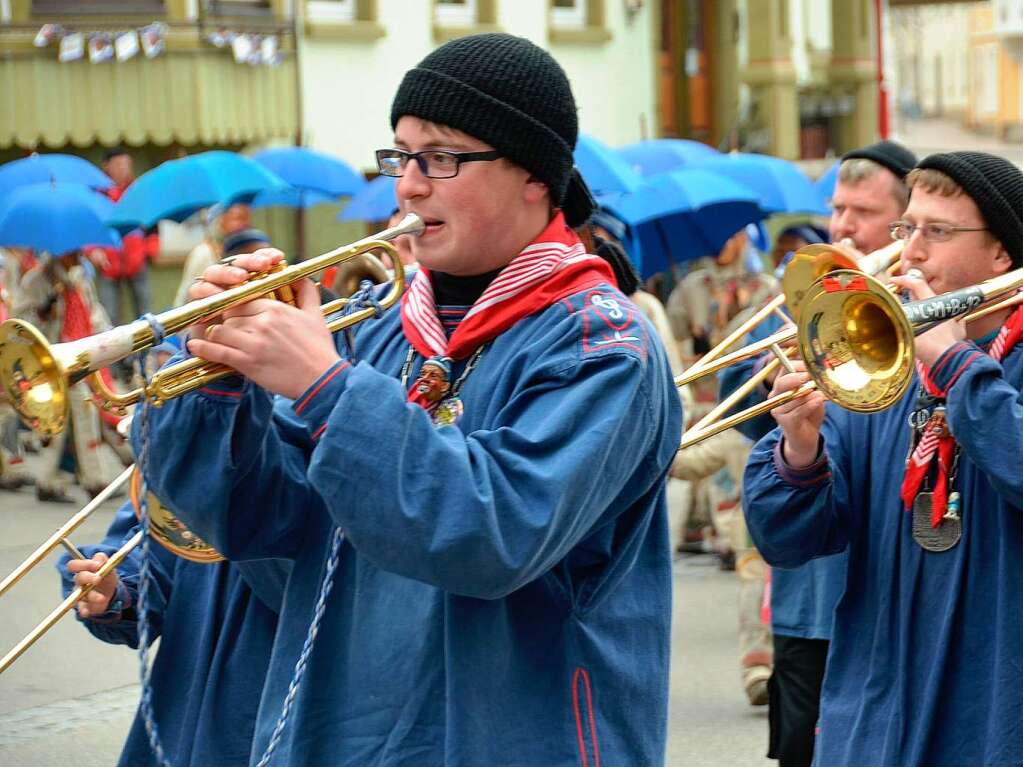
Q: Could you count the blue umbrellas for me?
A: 10